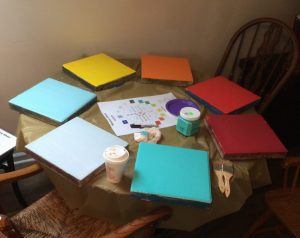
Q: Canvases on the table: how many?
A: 7